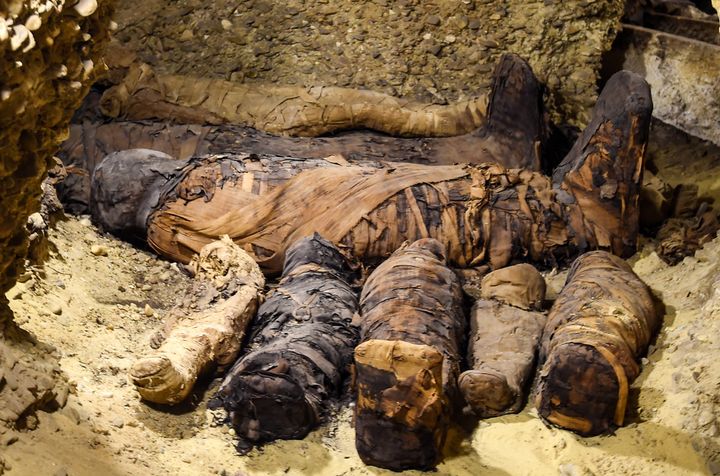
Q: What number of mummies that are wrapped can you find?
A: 8